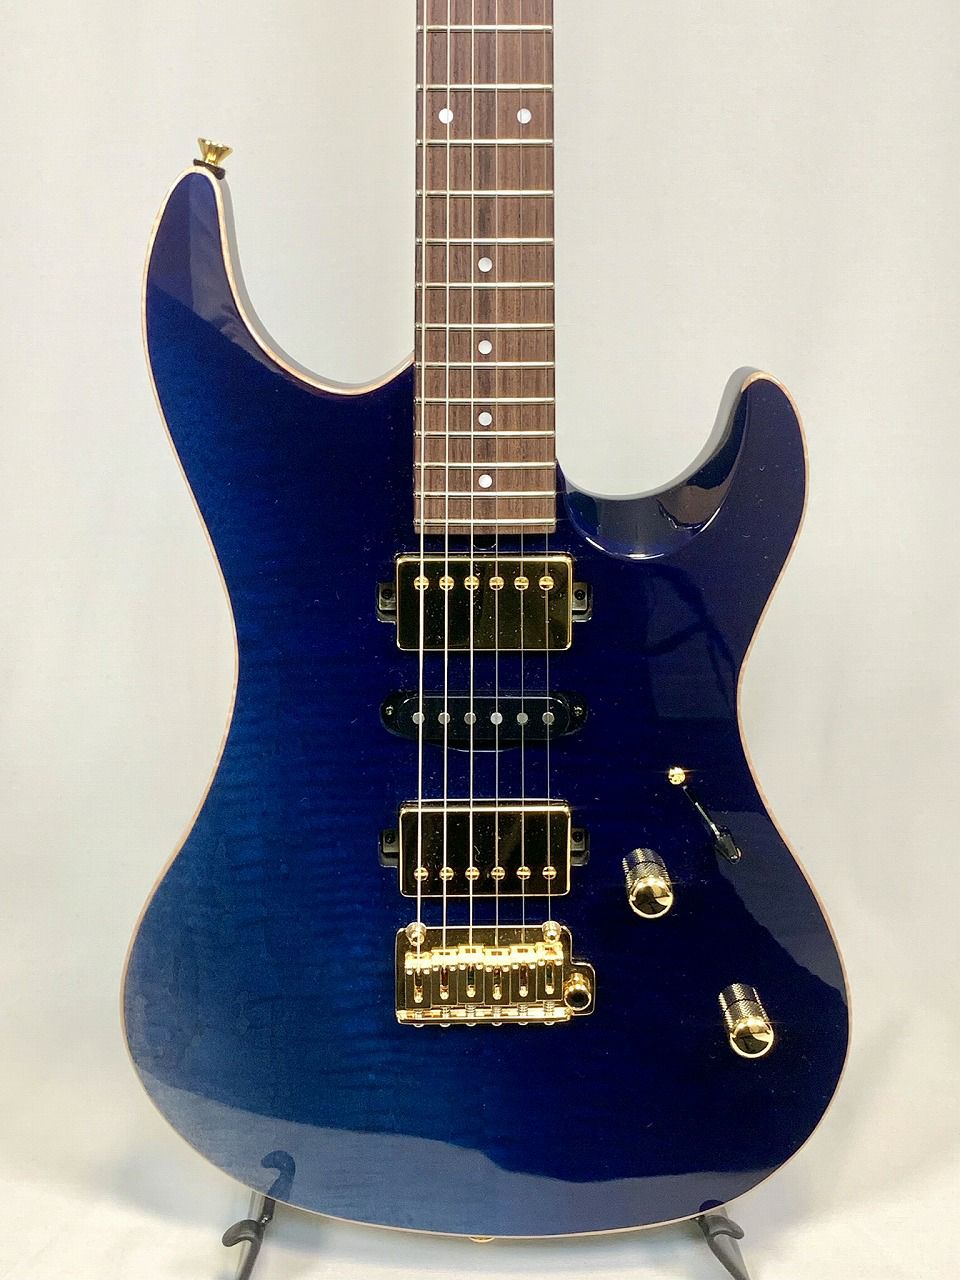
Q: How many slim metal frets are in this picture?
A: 13